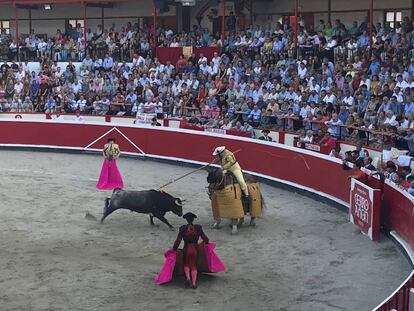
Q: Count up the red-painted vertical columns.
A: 6